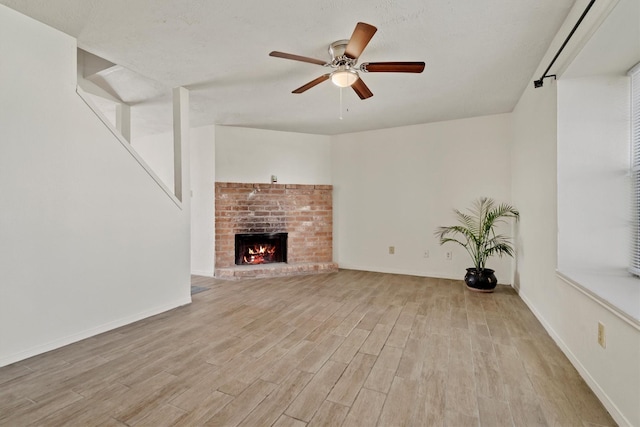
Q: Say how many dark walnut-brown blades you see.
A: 5